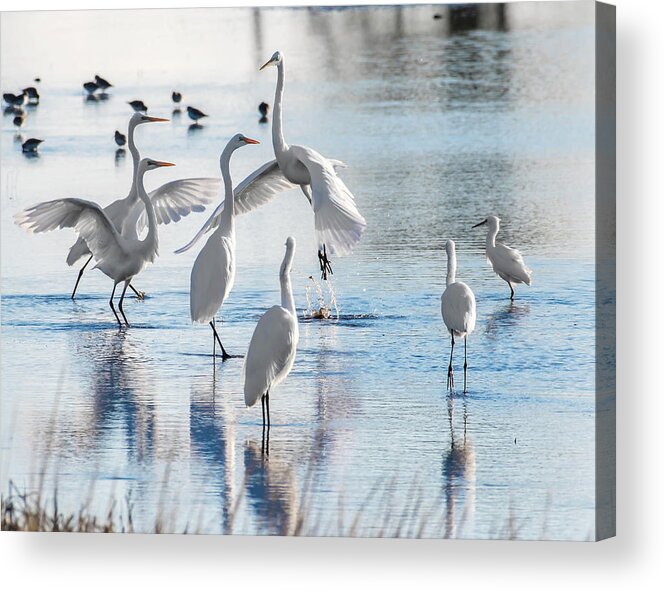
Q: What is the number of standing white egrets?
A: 6